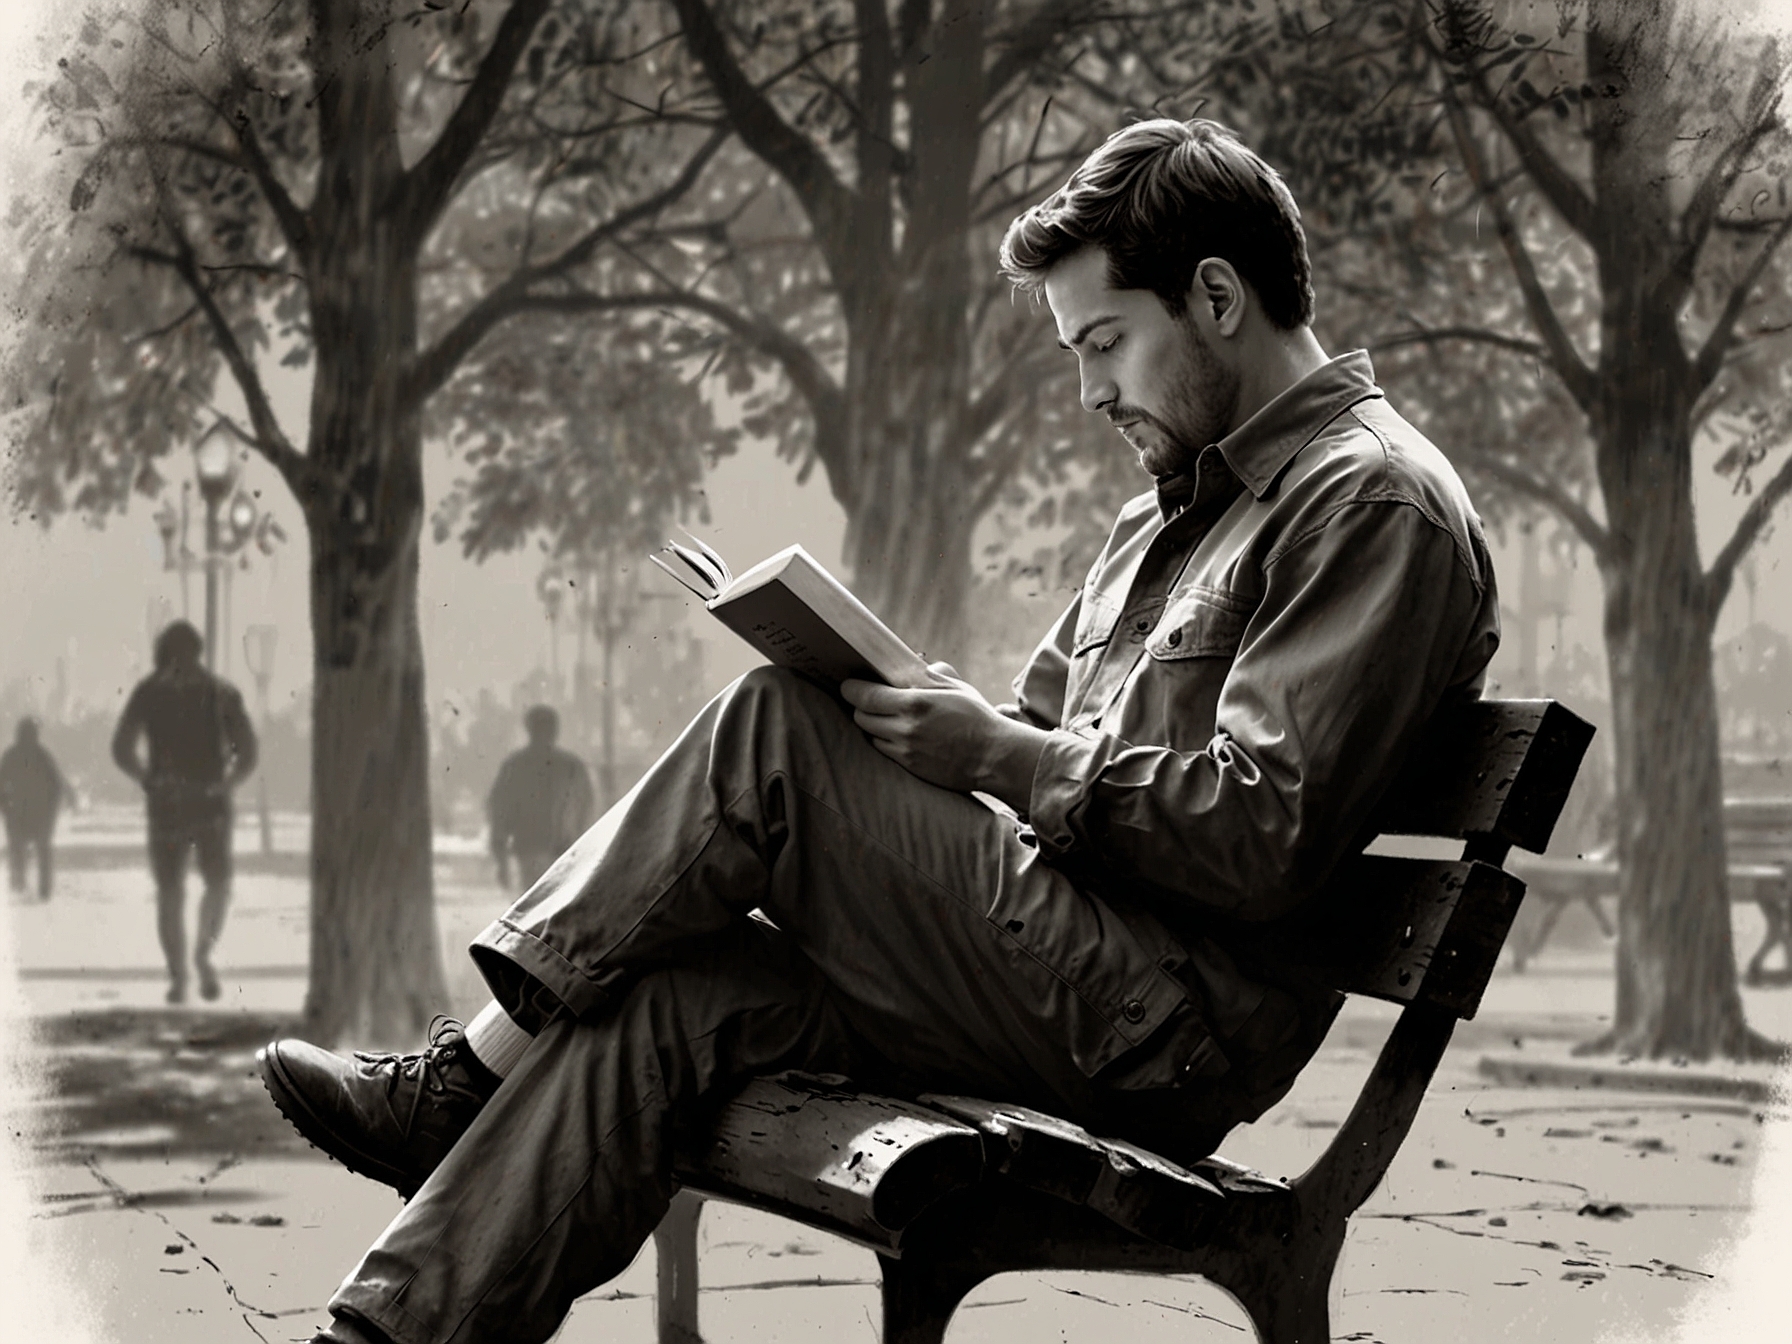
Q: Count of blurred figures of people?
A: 3